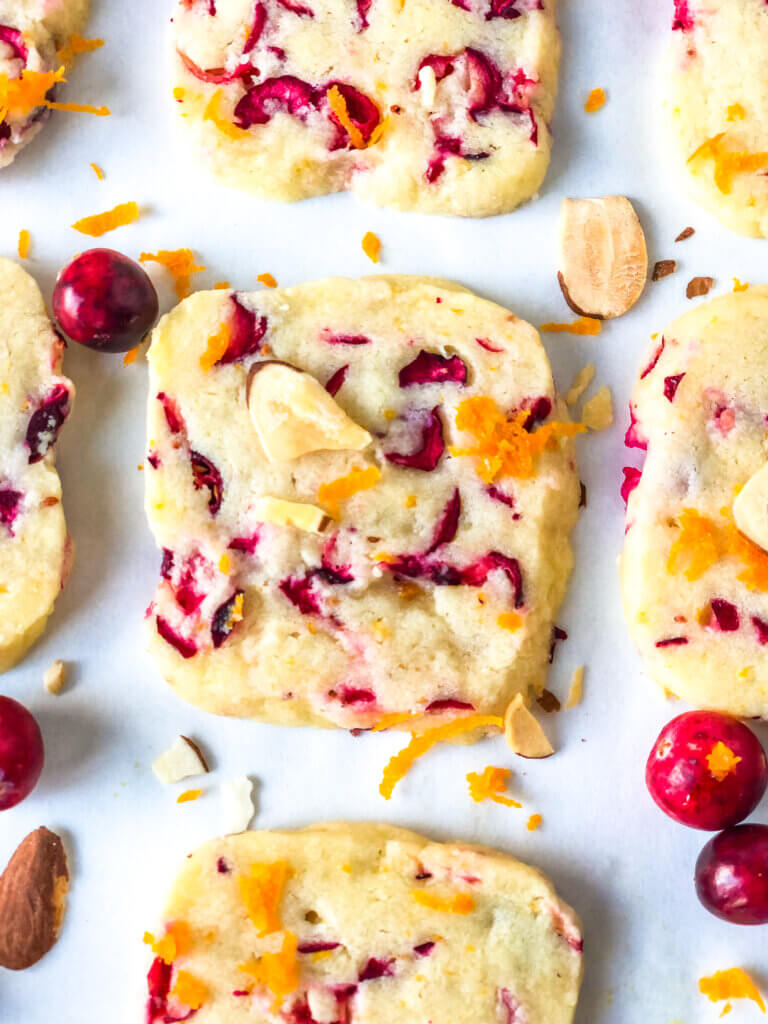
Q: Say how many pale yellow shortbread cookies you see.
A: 7